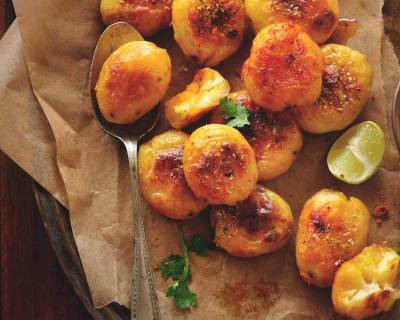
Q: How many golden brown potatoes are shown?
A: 13